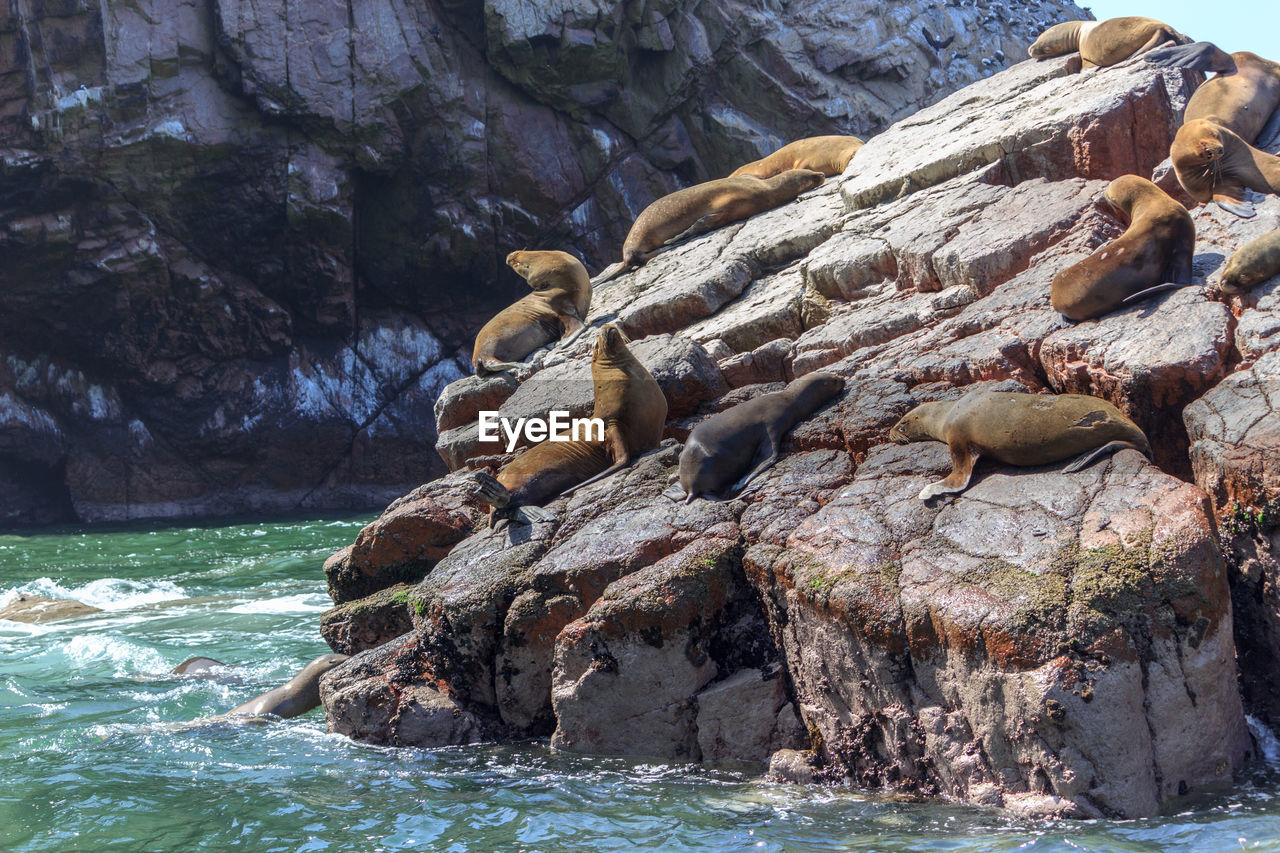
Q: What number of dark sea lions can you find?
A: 1